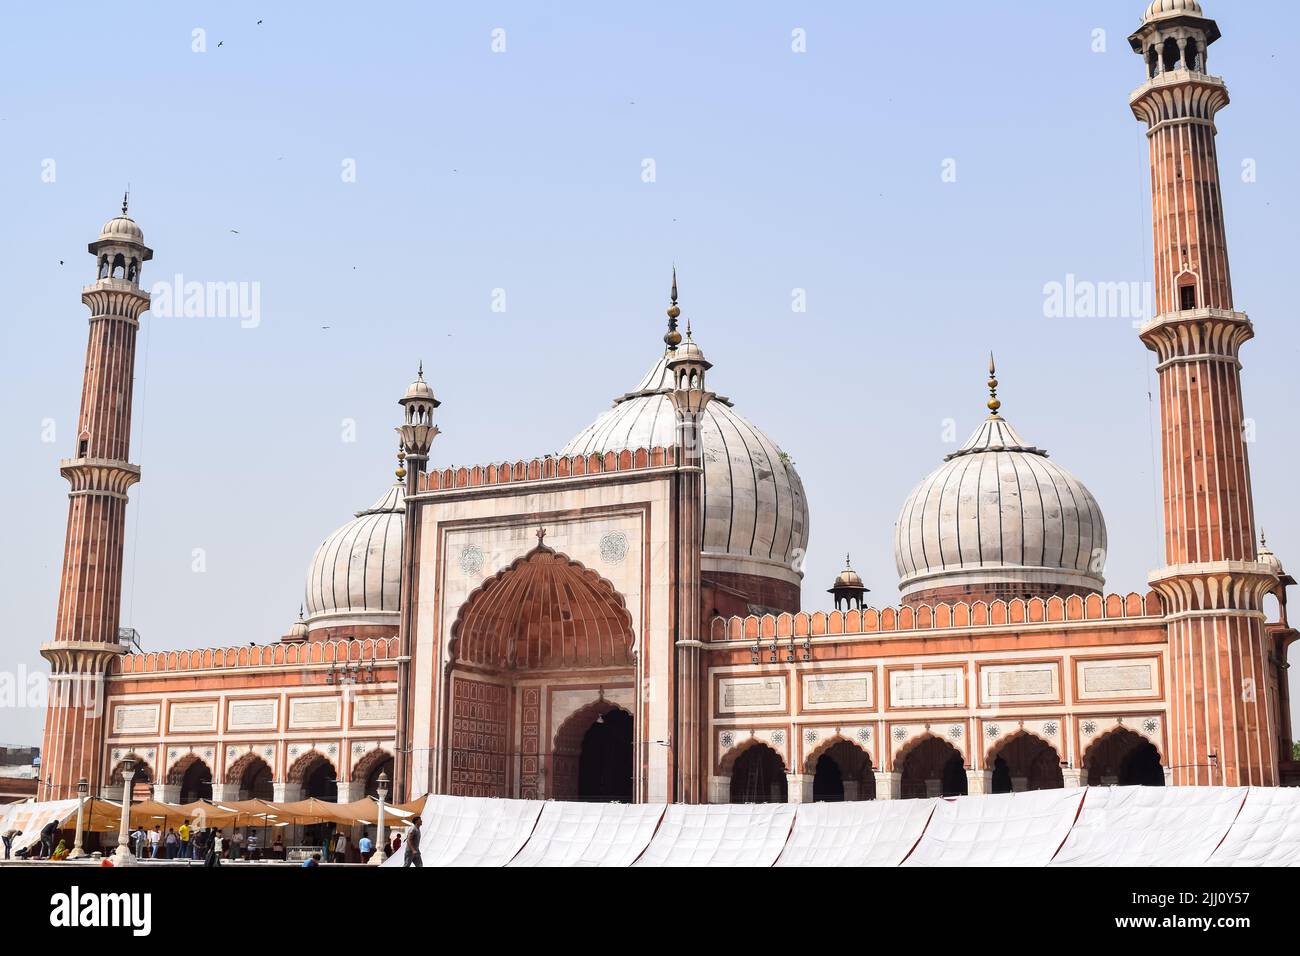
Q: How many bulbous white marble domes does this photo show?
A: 3